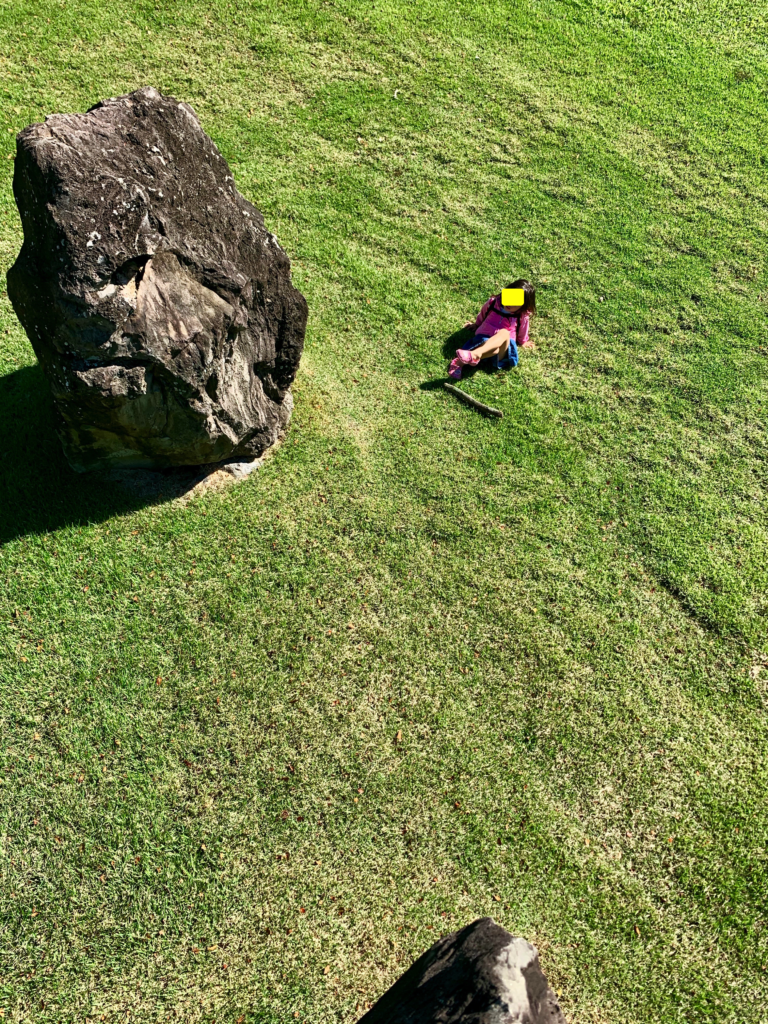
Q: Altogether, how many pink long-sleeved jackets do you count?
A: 1